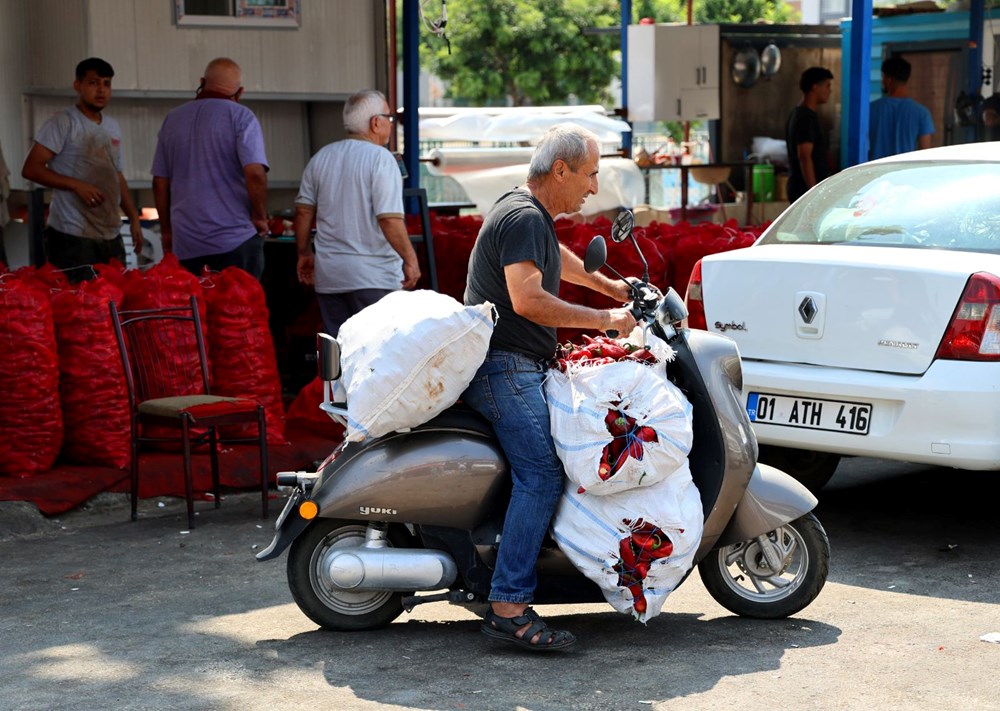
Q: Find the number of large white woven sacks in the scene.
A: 3